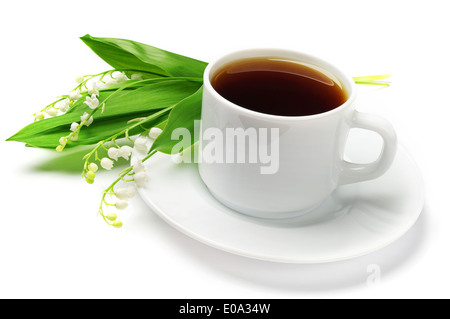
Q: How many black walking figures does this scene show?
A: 0